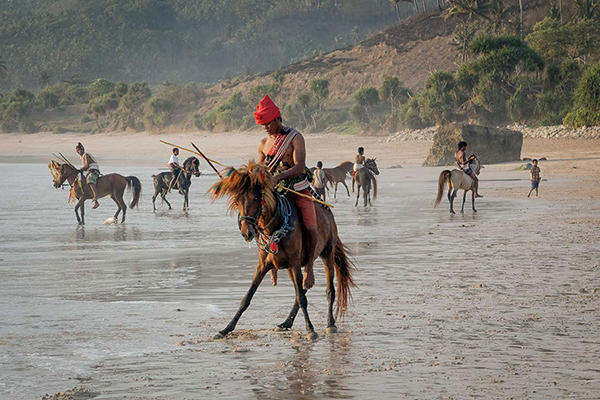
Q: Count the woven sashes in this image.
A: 1